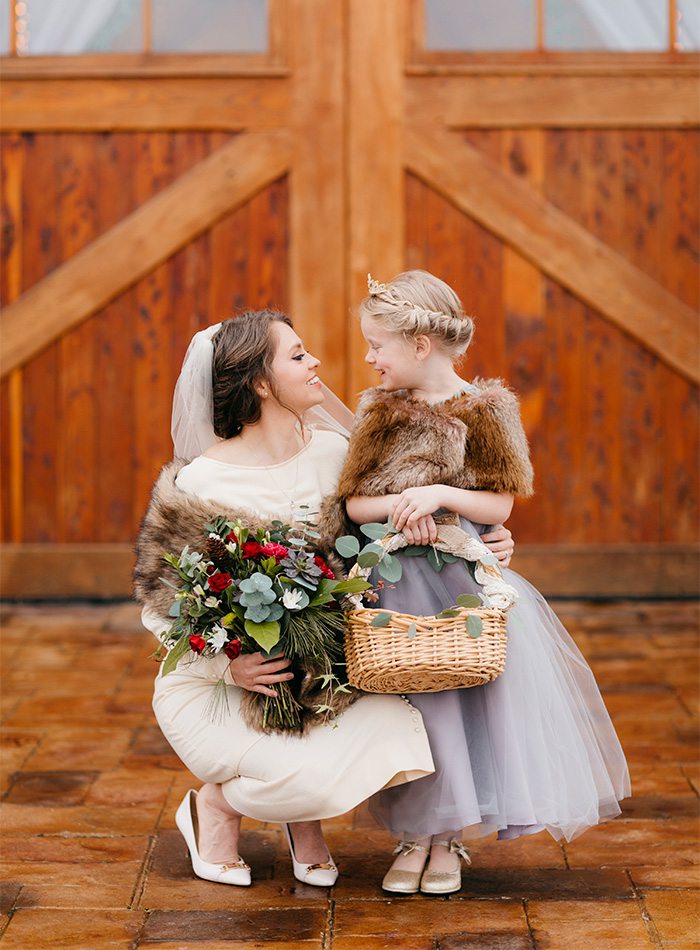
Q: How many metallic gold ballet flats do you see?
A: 2